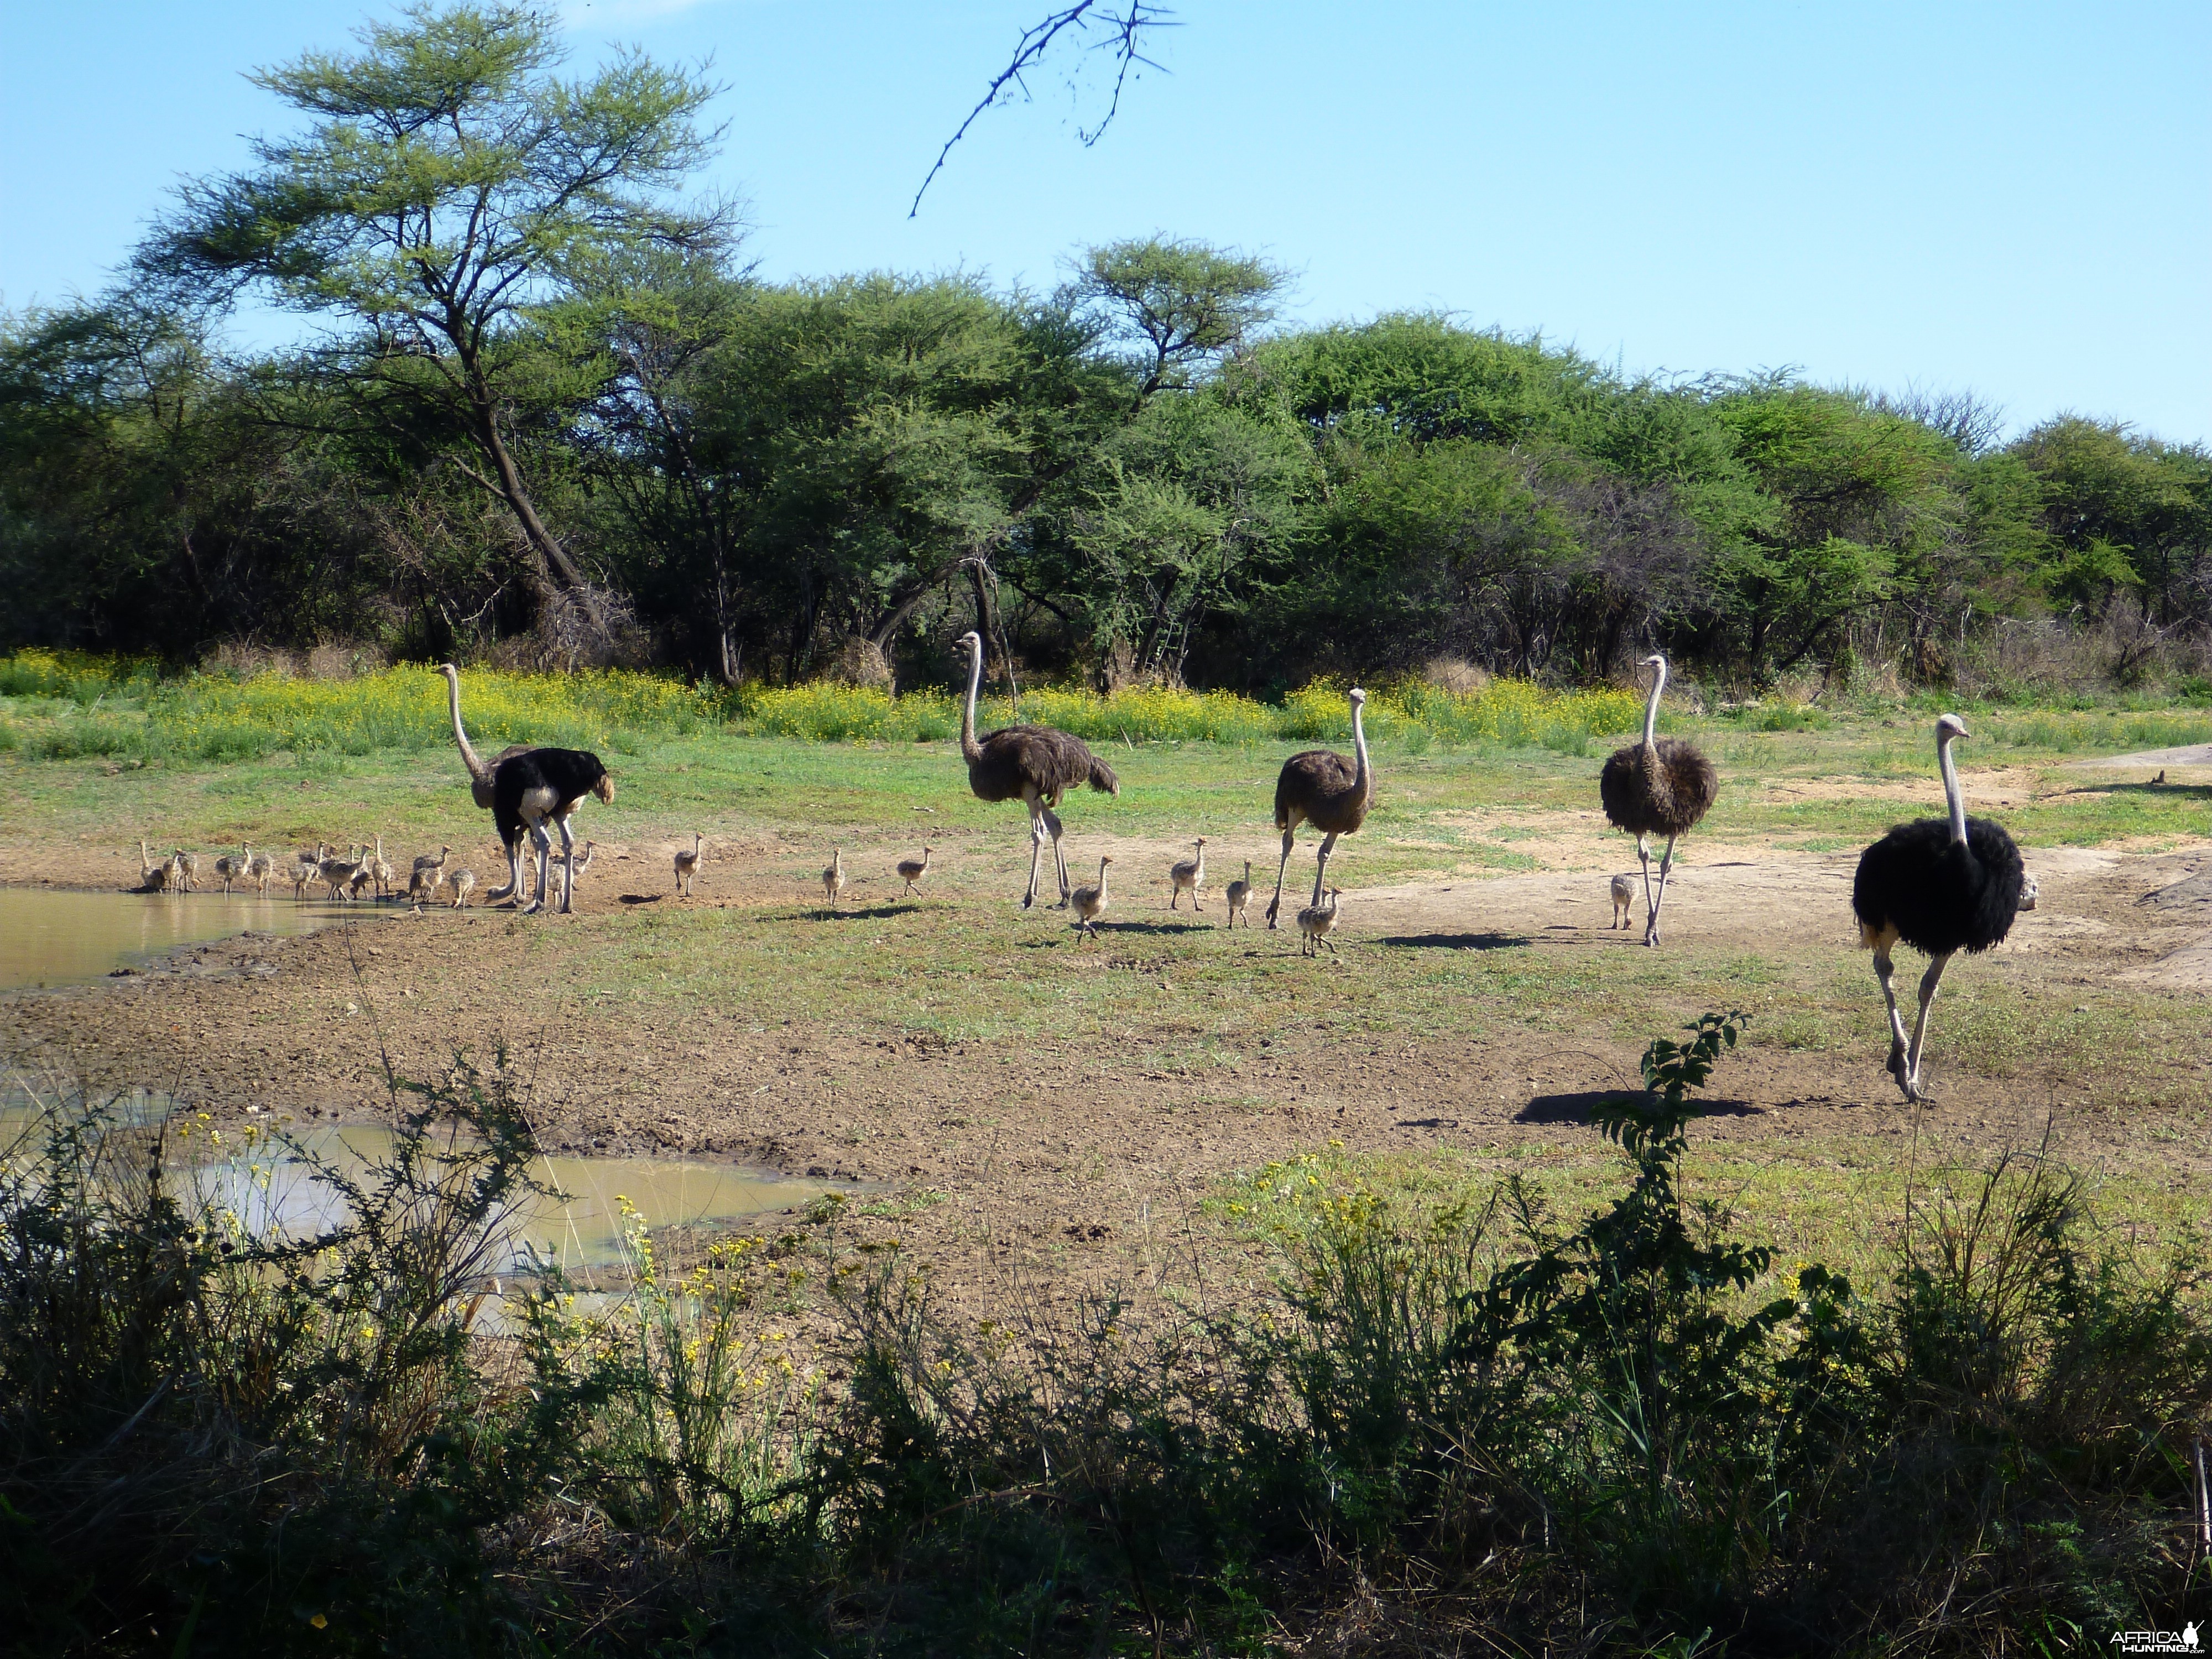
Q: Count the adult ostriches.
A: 6